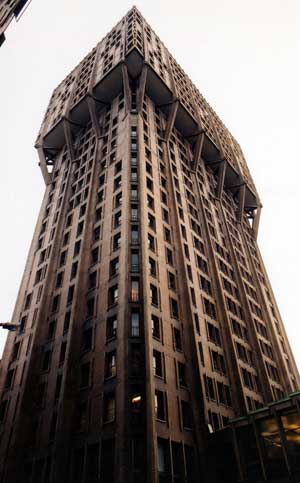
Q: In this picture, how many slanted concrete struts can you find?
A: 10